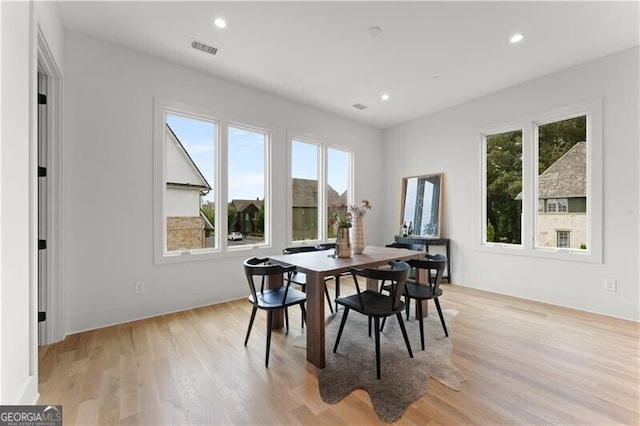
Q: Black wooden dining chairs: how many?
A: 6